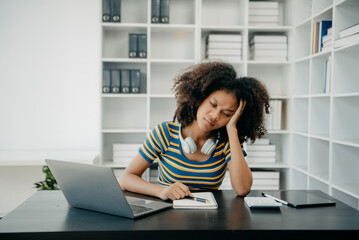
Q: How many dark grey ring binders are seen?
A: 10